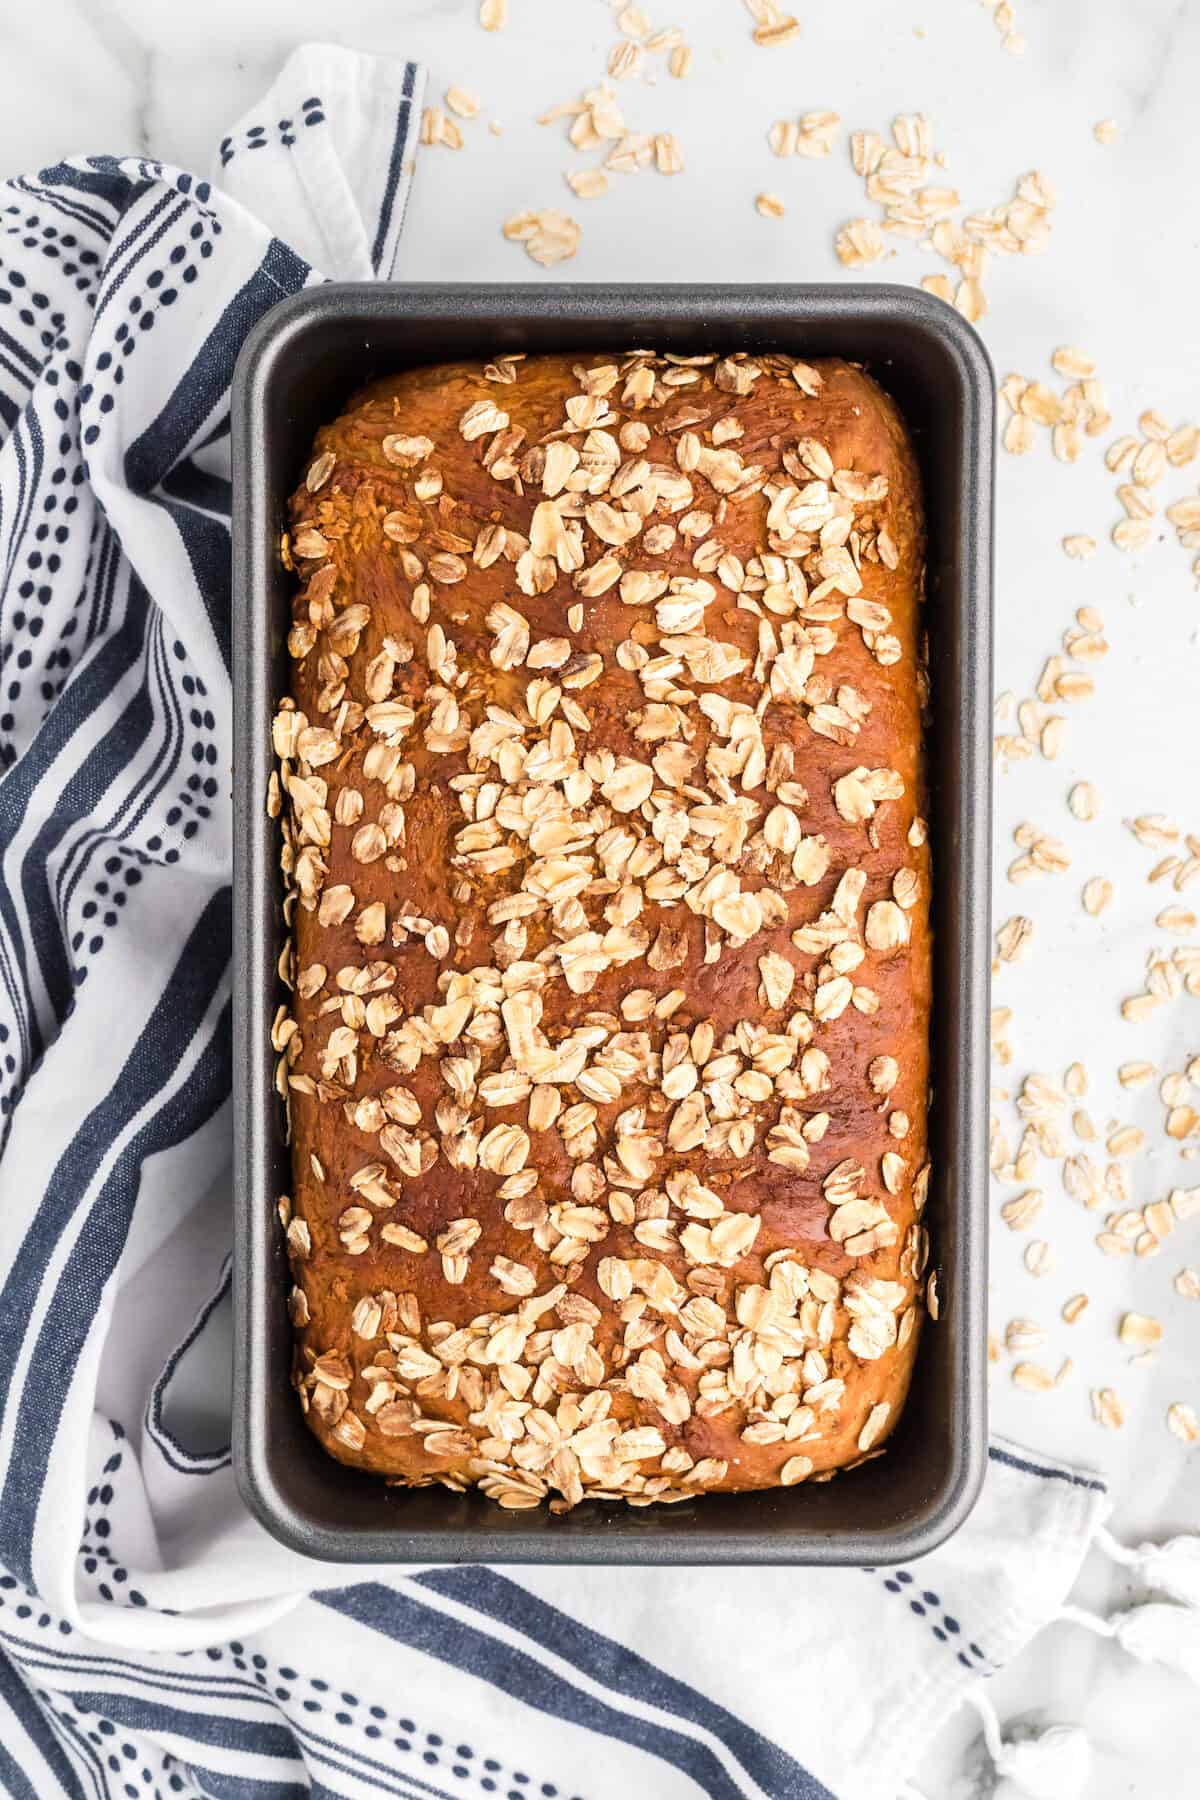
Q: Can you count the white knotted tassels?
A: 3